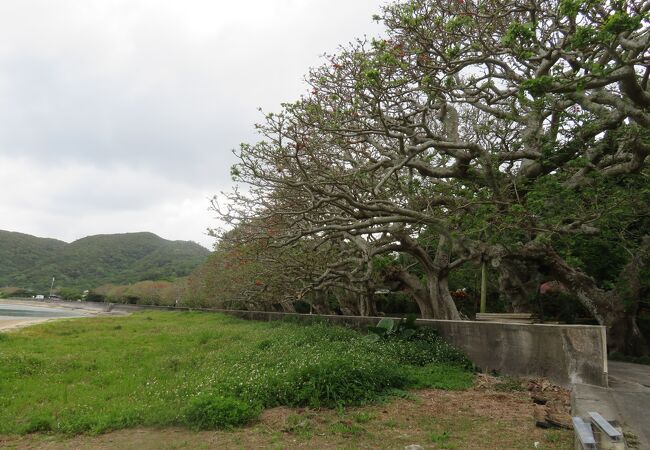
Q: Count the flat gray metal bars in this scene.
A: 2